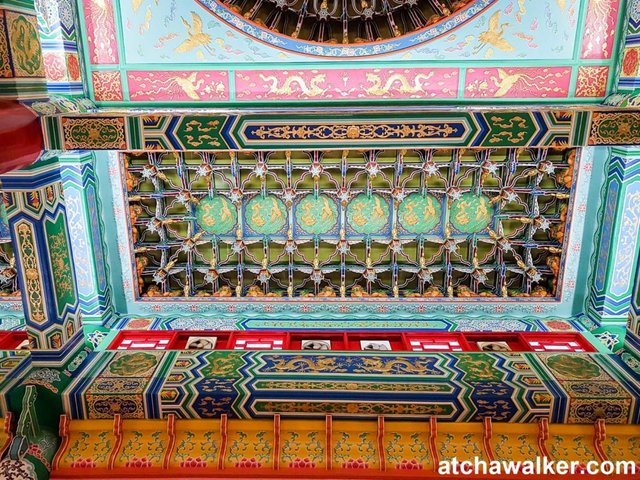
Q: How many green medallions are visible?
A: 6